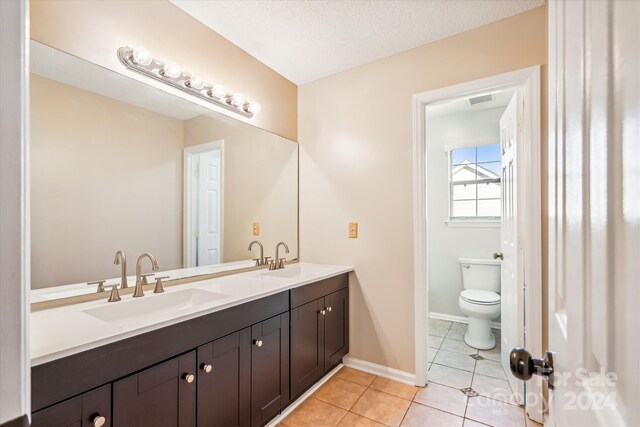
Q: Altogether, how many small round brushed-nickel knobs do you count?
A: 6